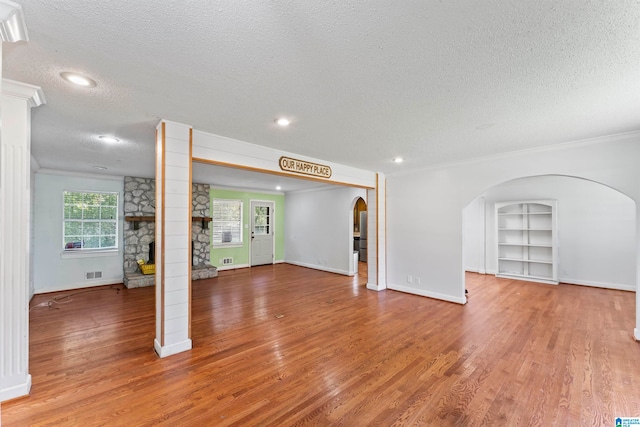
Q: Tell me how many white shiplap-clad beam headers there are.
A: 1